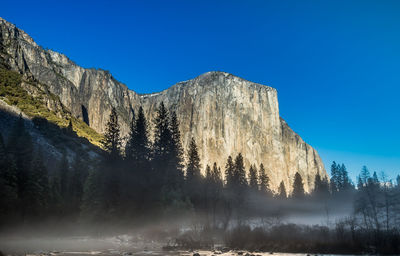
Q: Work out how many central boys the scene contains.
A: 0